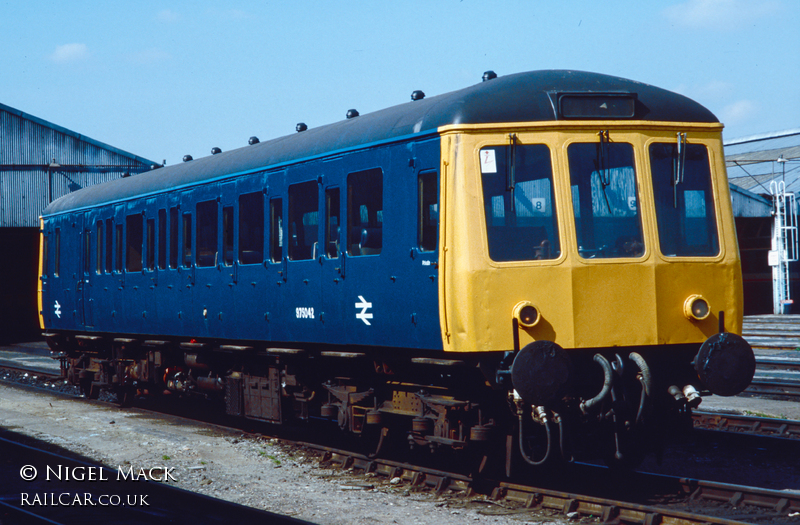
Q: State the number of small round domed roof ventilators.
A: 9